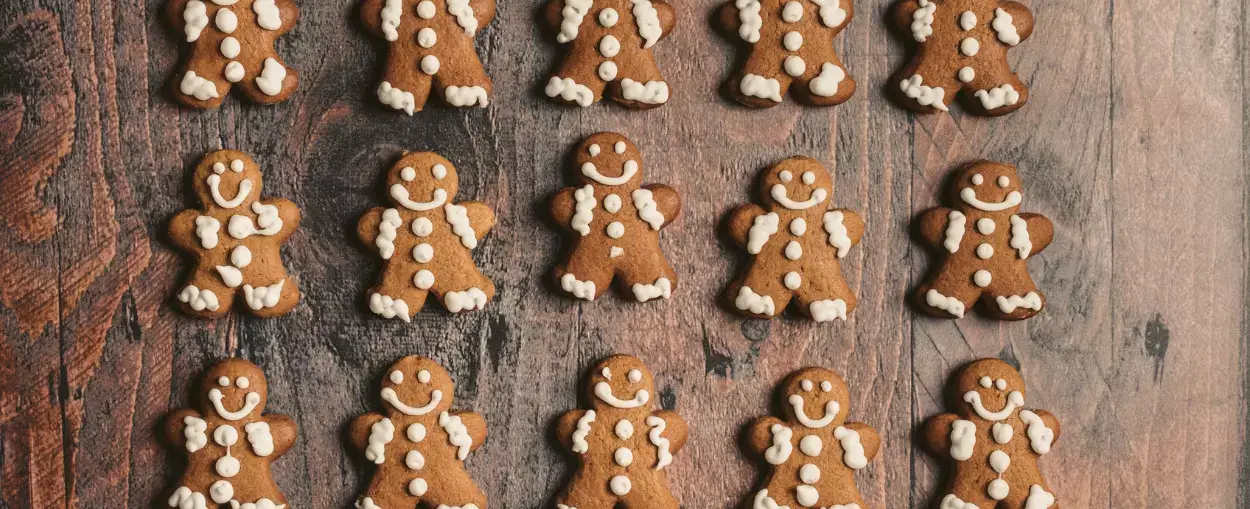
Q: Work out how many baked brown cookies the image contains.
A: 15